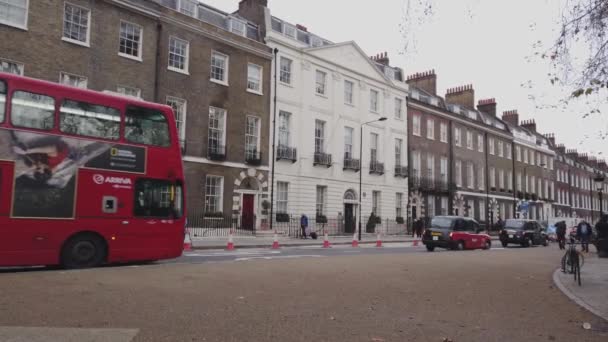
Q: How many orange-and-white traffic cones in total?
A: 7